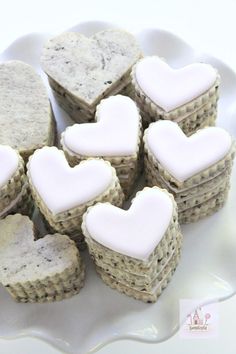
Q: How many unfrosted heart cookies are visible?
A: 3